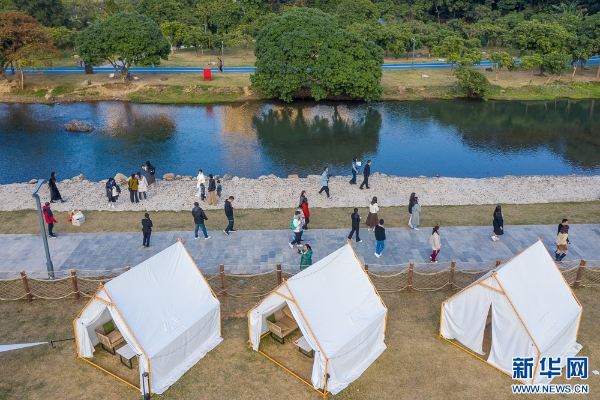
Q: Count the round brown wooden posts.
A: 10